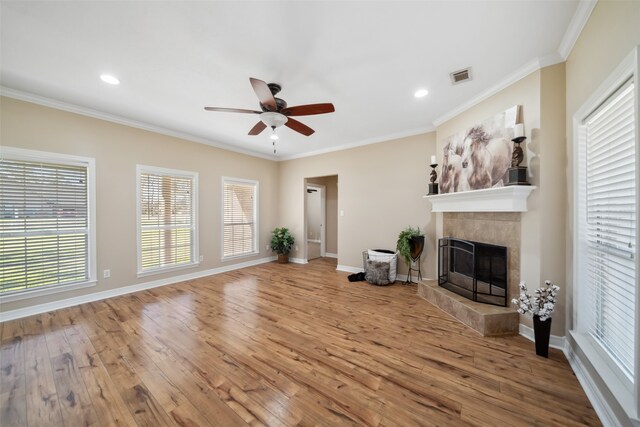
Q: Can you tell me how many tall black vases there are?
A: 1